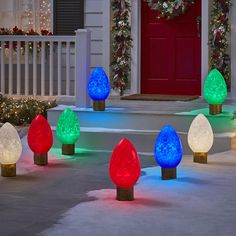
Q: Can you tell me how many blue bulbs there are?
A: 2